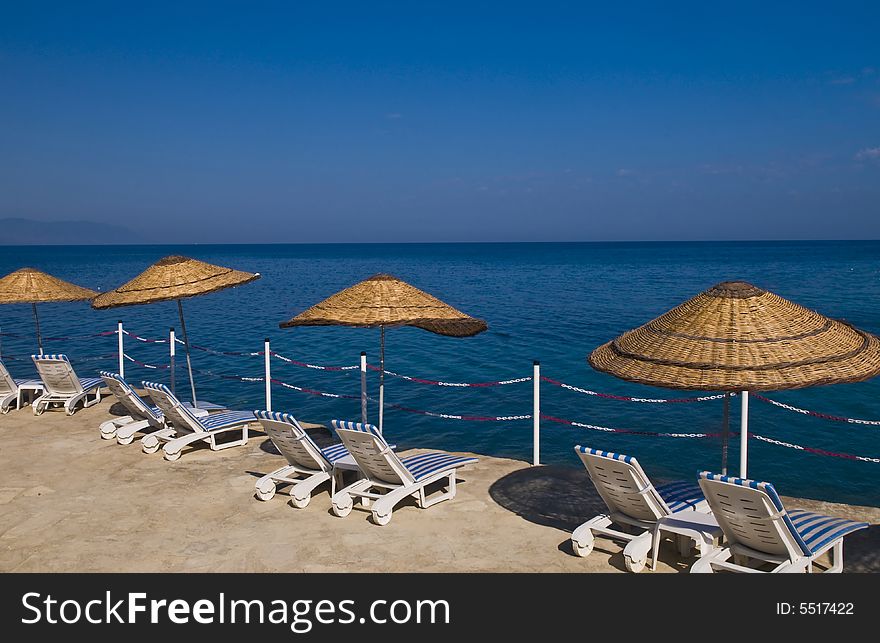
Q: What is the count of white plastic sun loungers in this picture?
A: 8